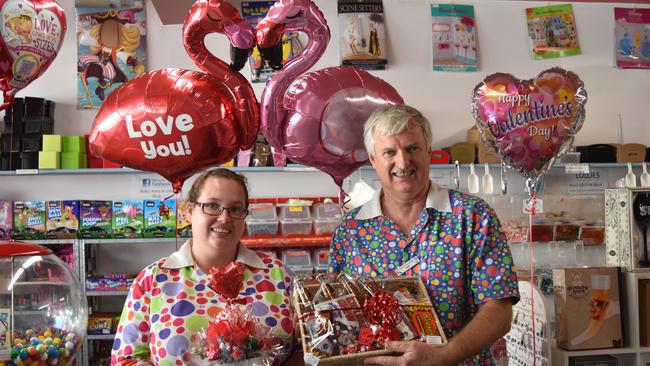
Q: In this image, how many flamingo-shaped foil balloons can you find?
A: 2